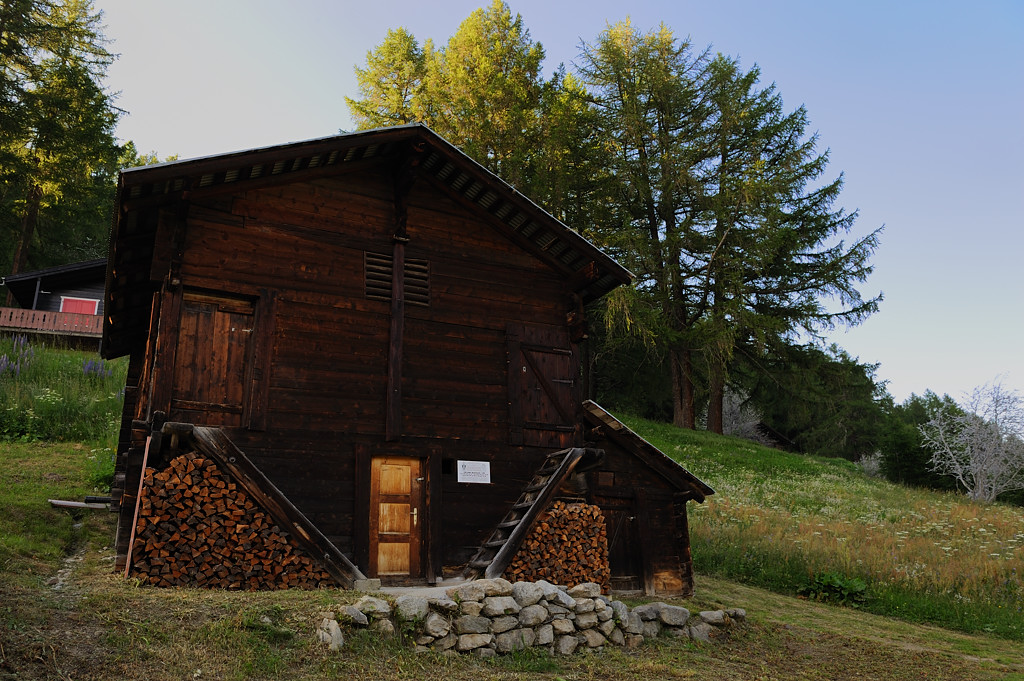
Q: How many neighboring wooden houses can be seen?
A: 1